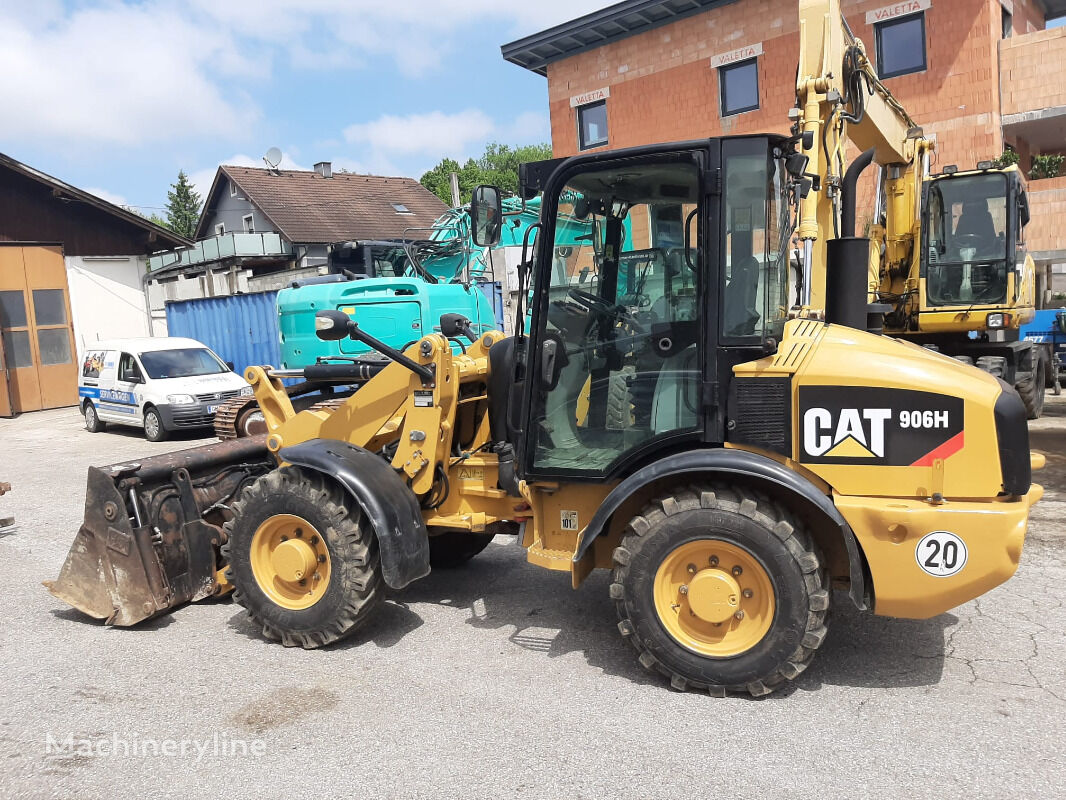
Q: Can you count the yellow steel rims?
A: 2